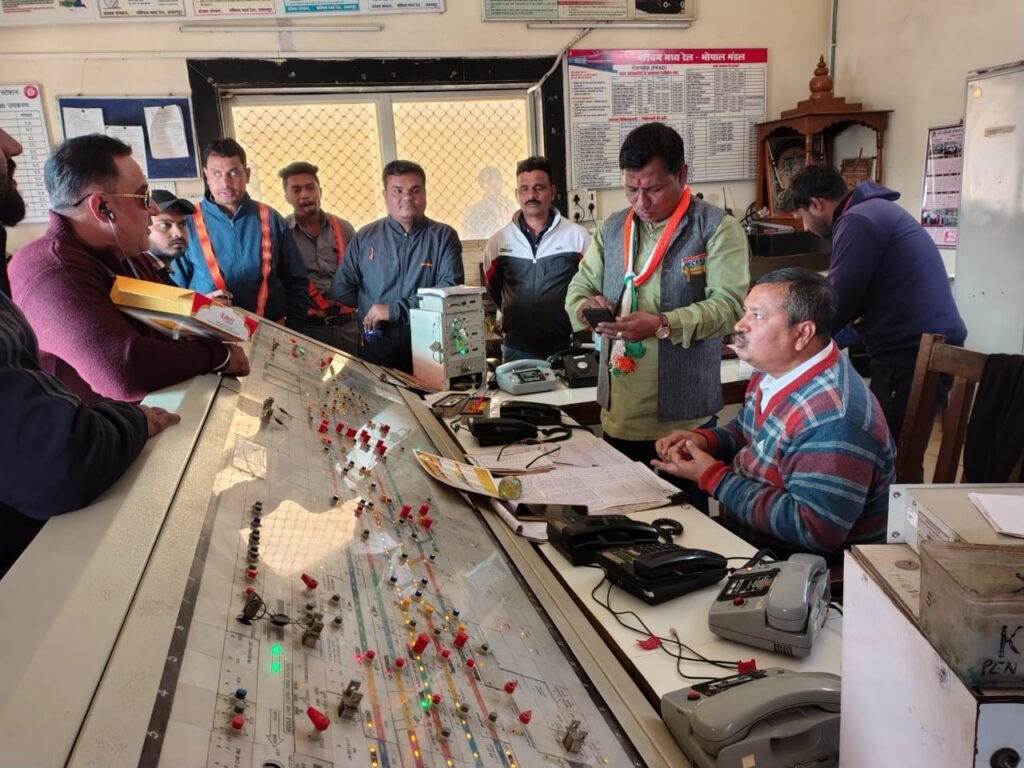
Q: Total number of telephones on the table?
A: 8